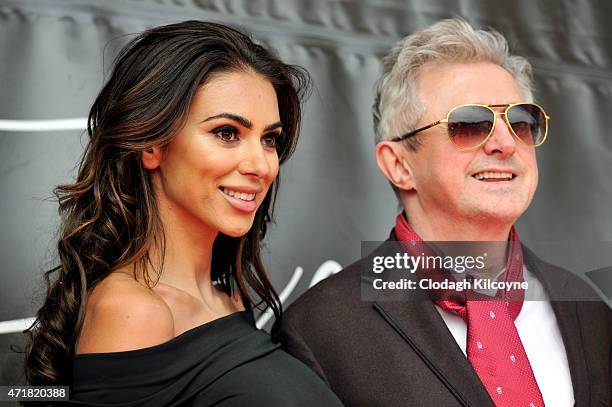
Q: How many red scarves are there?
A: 1